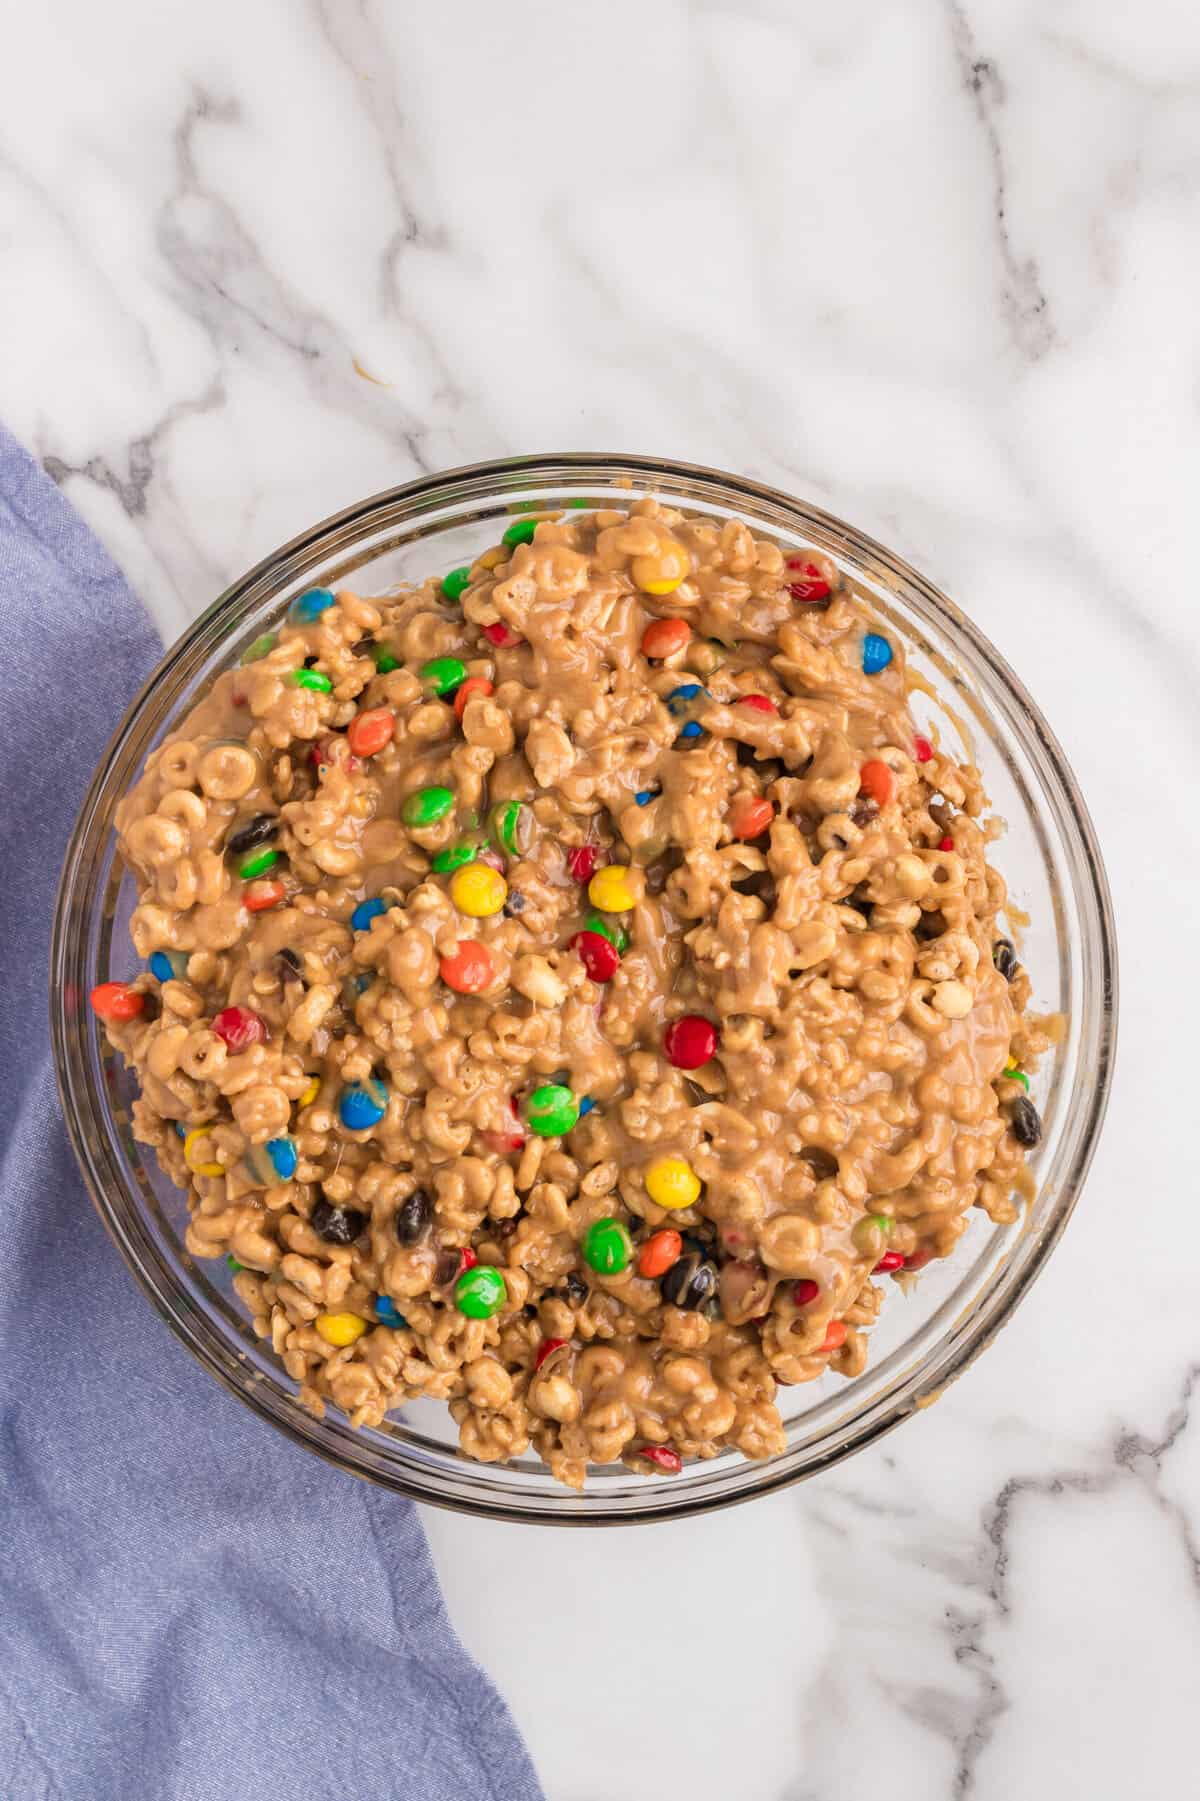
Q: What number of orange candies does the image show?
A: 10